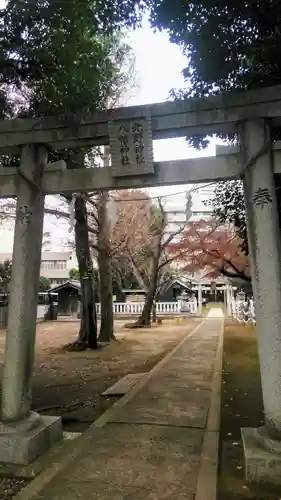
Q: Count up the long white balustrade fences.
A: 1